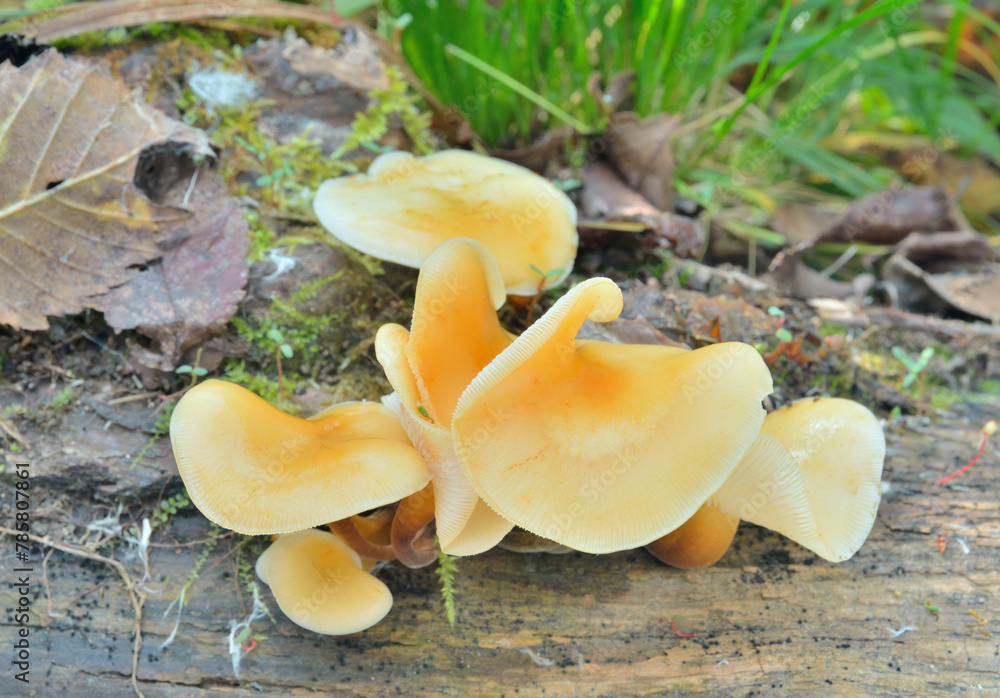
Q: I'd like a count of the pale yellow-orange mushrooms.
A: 6